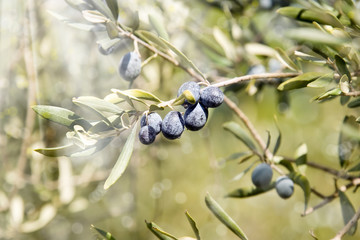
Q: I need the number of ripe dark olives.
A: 9